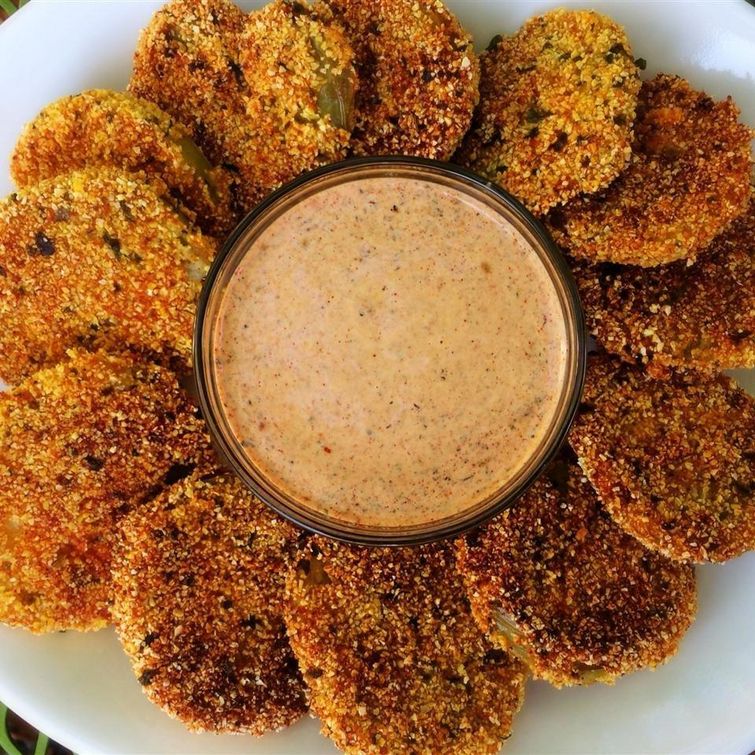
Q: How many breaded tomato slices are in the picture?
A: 12